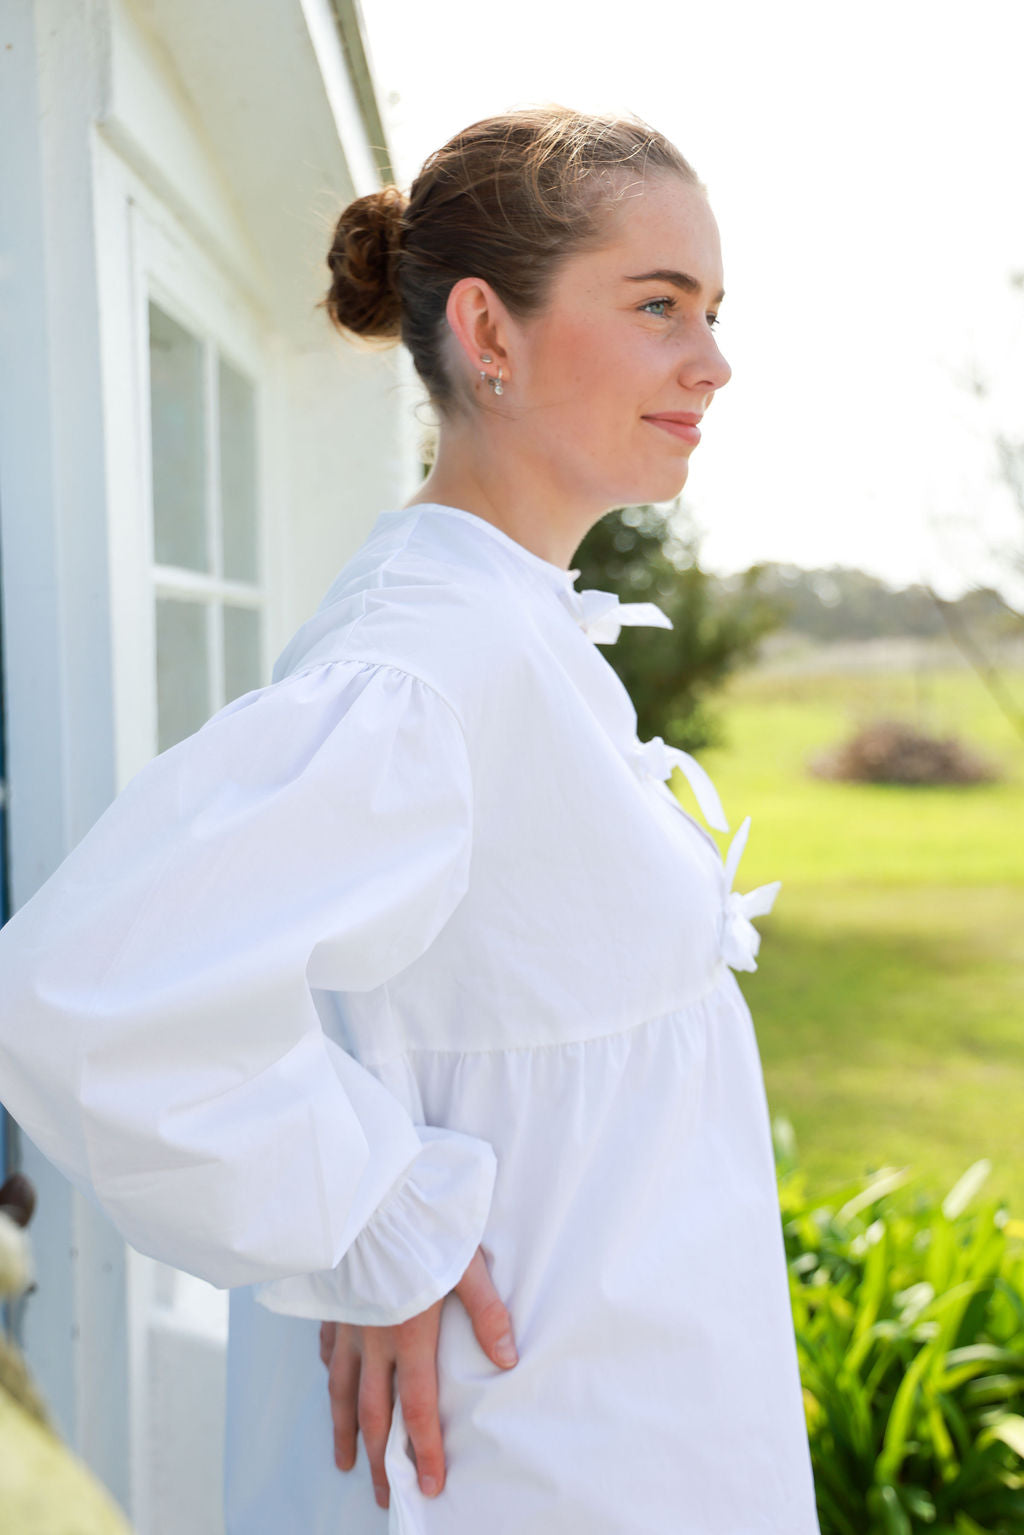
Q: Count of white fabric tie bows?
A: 3